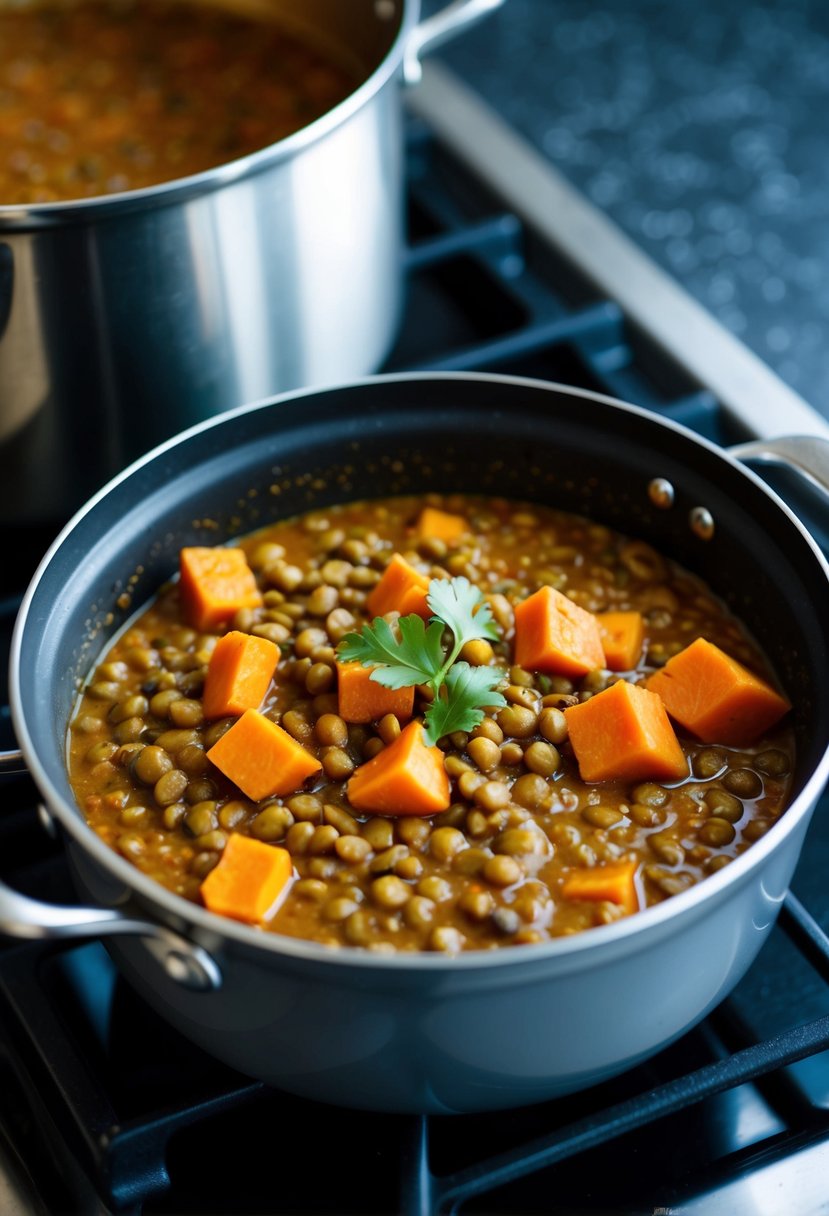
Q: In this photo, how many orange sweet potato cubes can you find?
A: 13